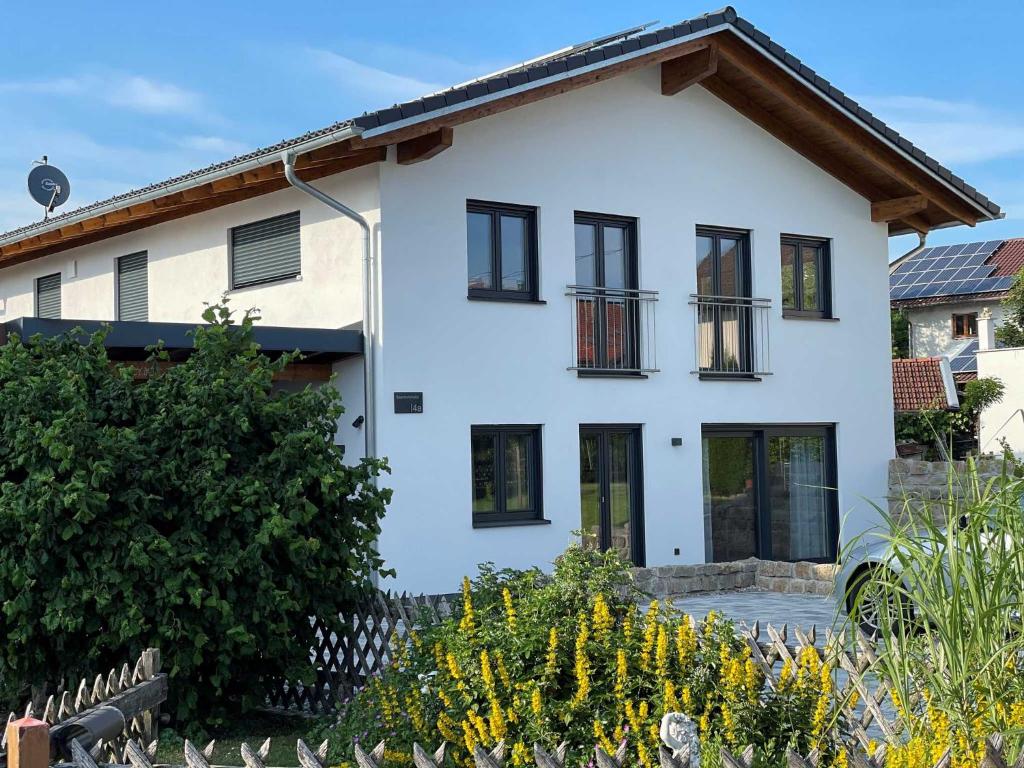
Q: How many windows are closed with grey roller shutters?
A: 3